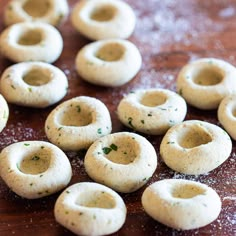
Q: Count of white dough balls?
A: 15